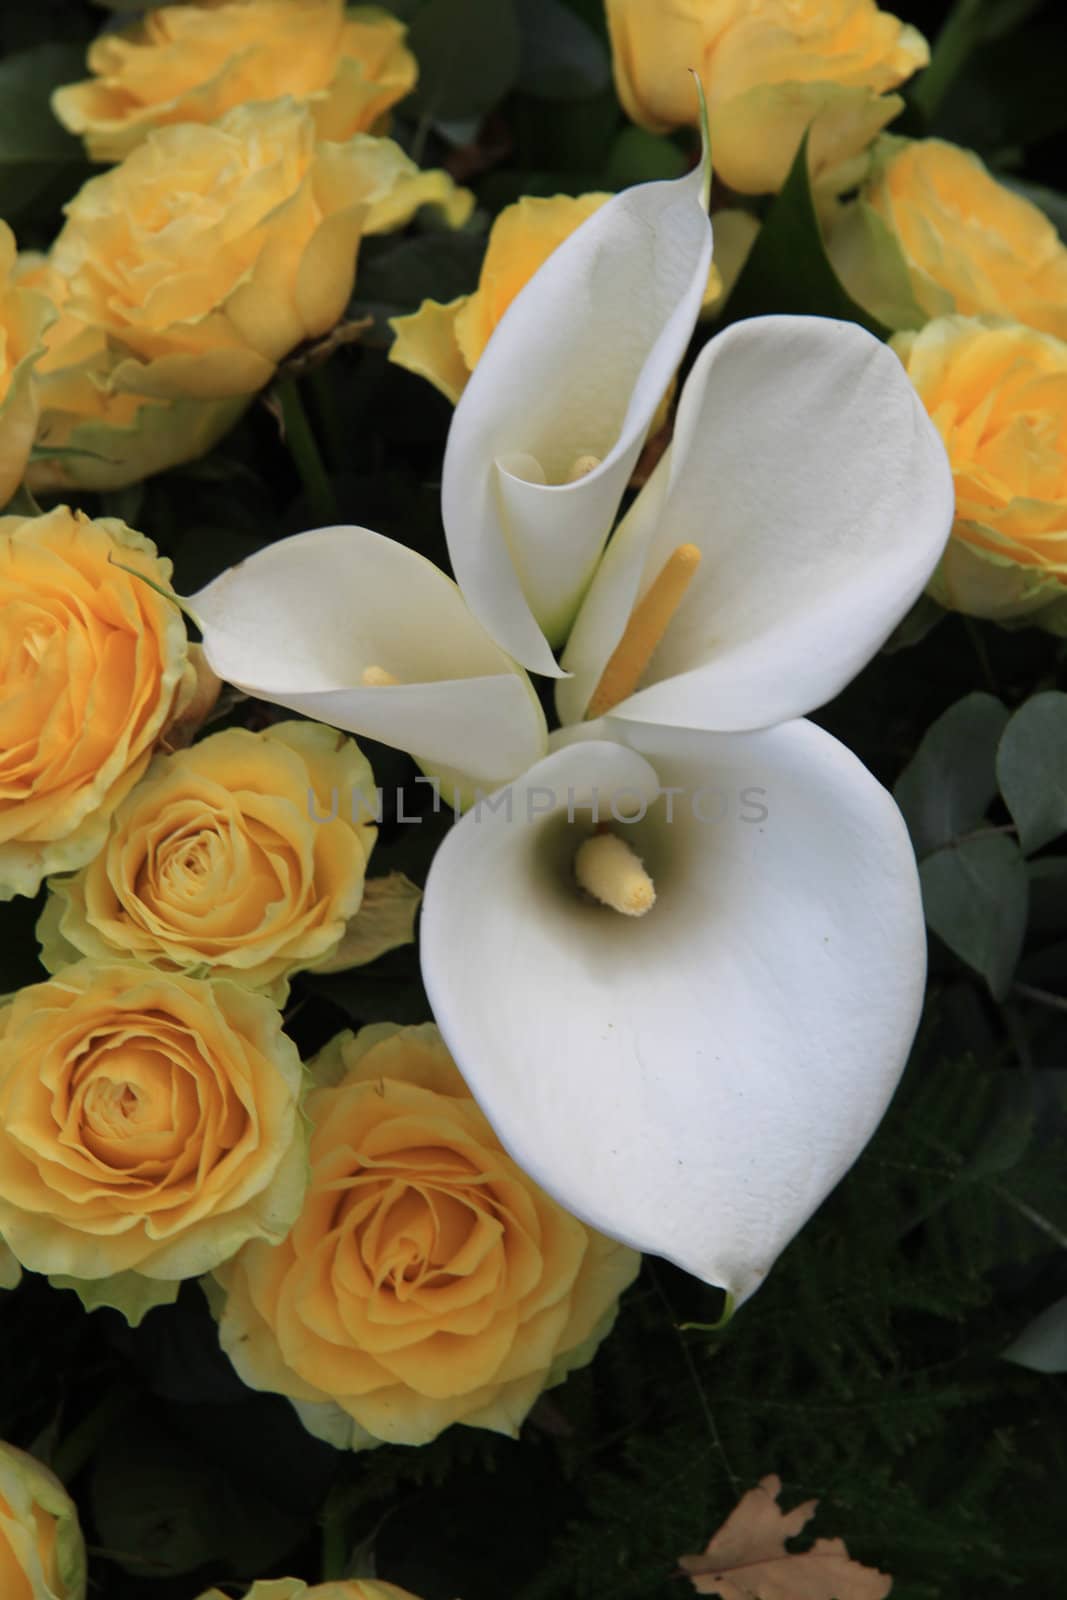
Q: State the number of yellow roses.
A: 14